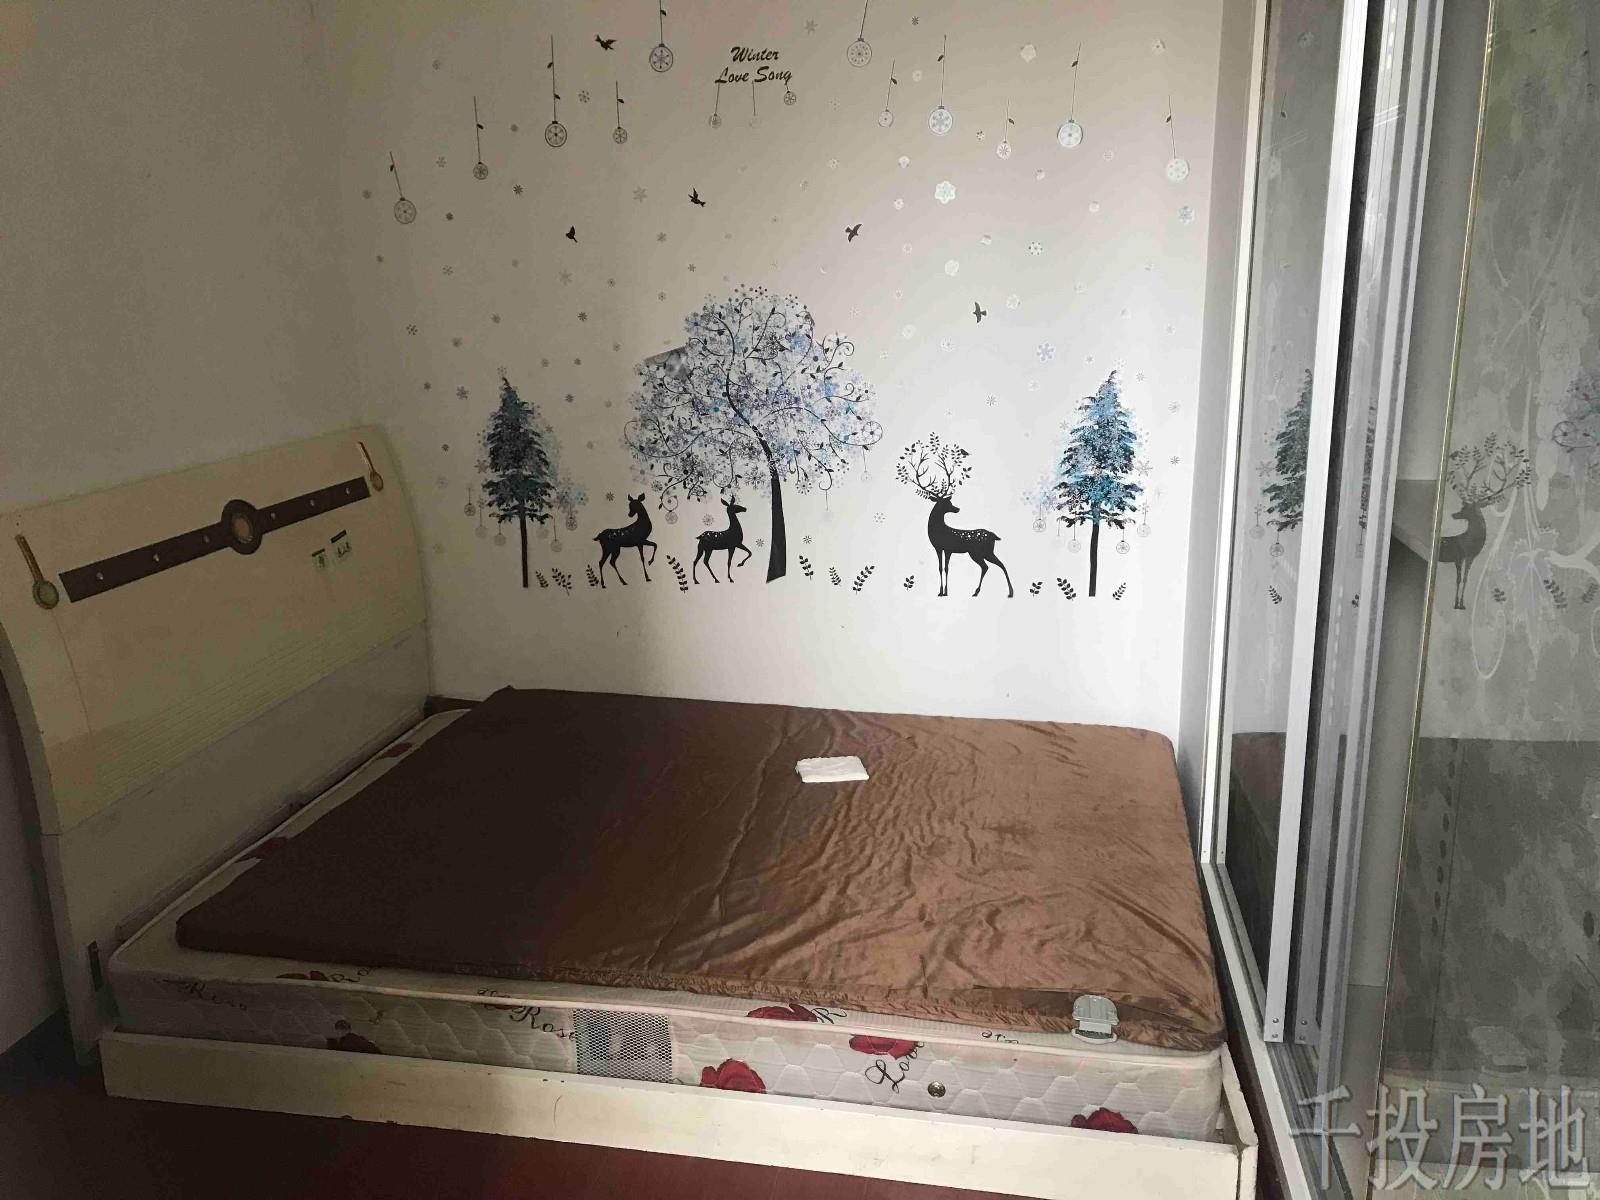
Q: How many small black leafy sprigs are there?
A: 11